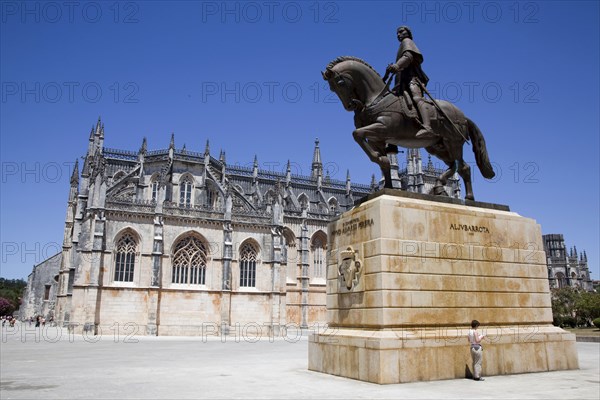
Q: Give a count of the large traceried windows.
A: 3